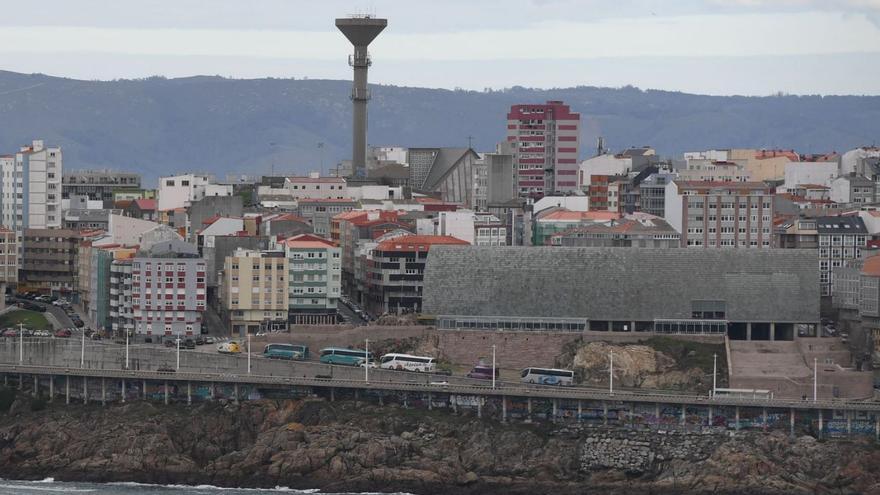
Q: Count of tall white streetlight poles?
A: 10